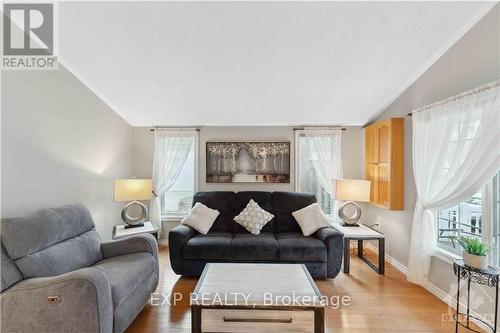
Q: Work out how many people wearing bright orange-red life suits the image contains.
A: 0